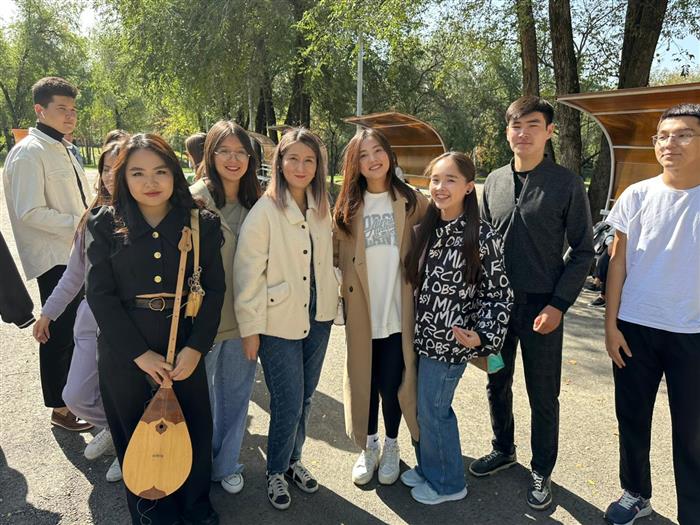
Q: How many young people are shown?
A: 9